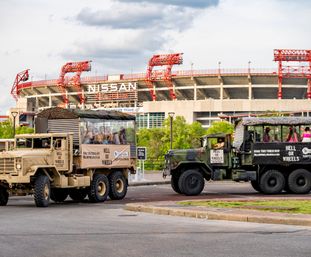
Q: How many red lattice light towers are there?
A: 4